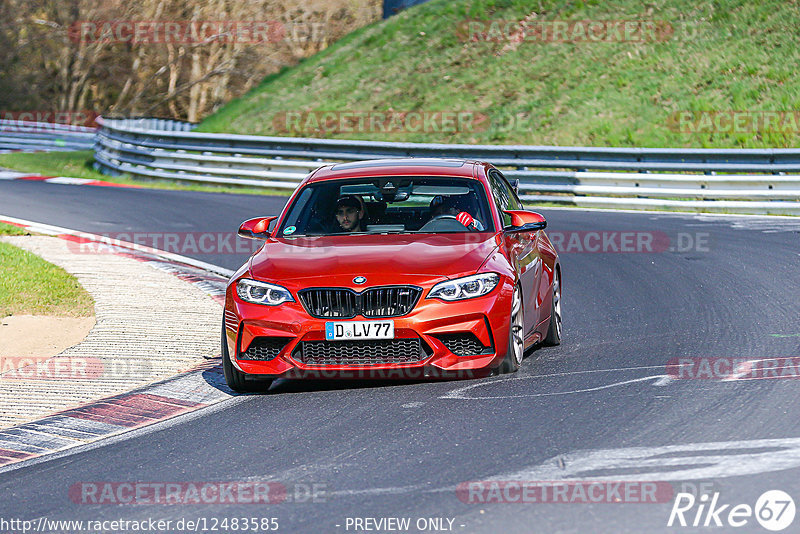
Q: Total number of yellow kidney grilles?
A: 0